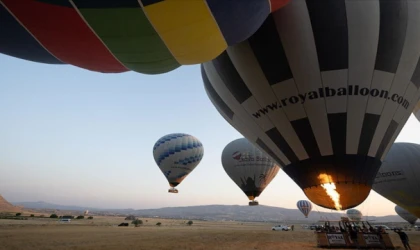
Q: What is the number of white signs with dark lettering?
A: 2